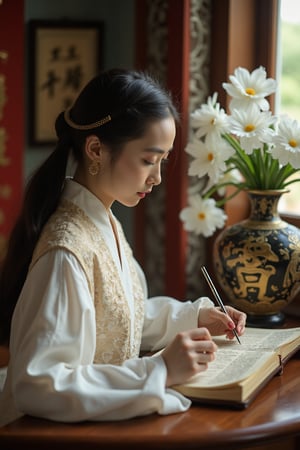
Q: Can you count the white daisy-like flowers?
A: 6